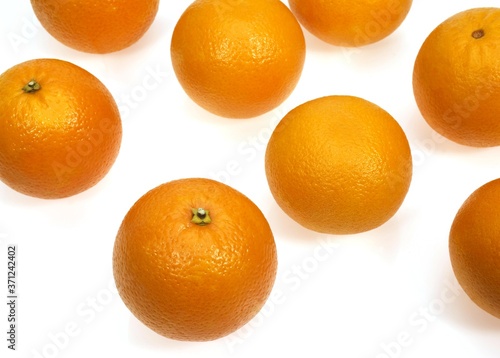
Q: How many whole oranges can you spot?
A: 2